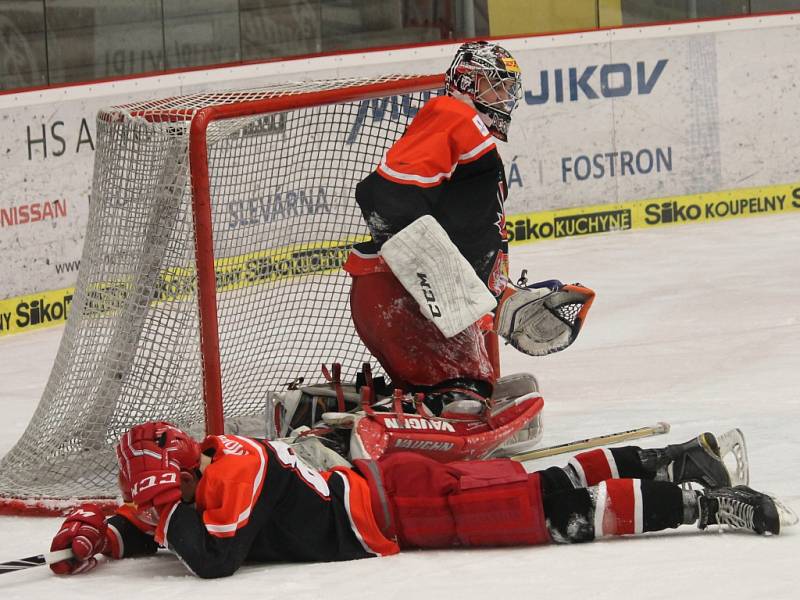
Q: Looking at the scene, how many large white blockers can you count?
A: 1